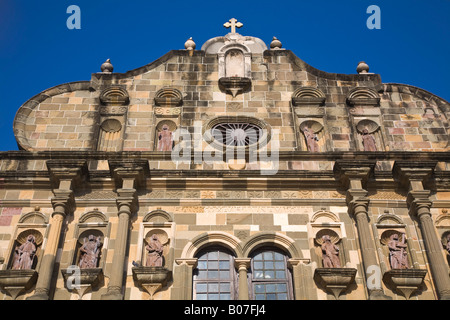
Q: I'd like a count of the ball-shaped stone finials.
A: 4